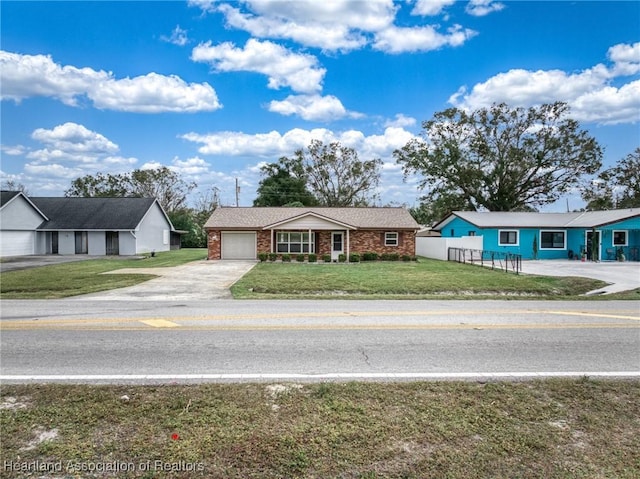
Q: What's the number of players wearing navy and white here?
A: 0